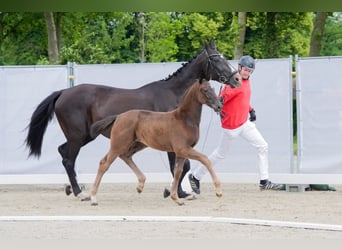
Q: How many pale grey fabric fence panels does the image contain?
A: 3